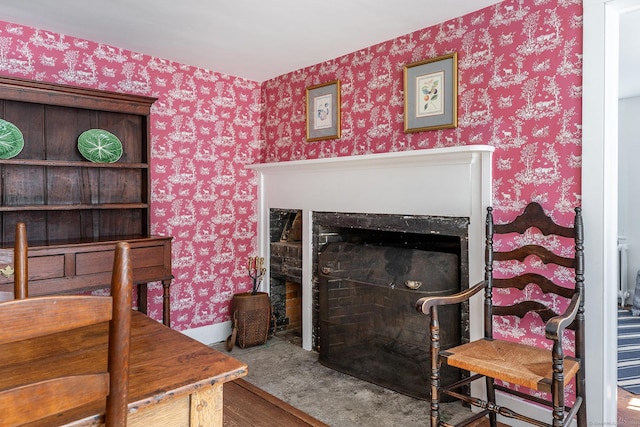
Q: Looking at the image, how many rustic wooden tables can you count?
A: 1